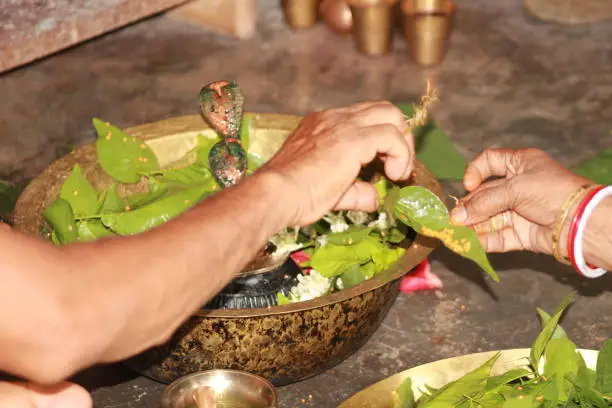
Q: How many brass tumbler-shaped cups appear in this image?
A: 3